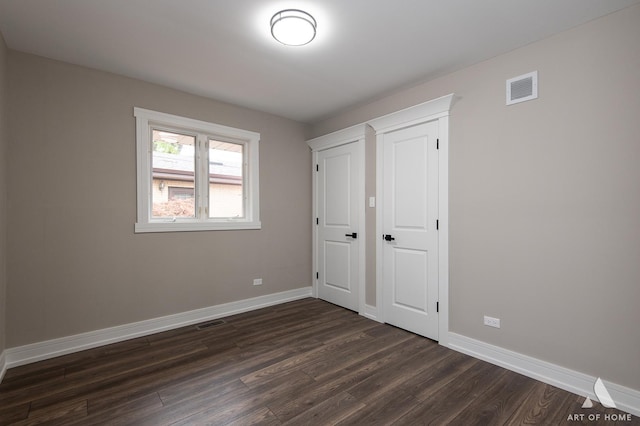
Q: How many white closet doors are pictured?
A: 2